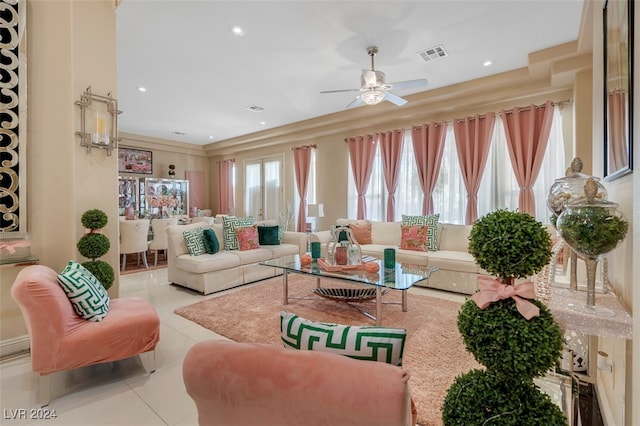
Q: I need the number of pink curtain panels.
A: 7